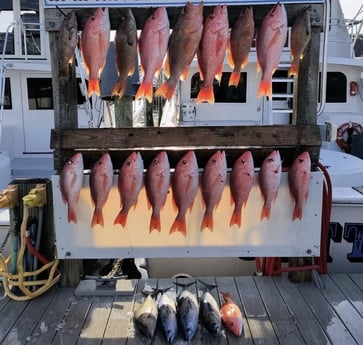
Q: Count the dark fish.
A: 9